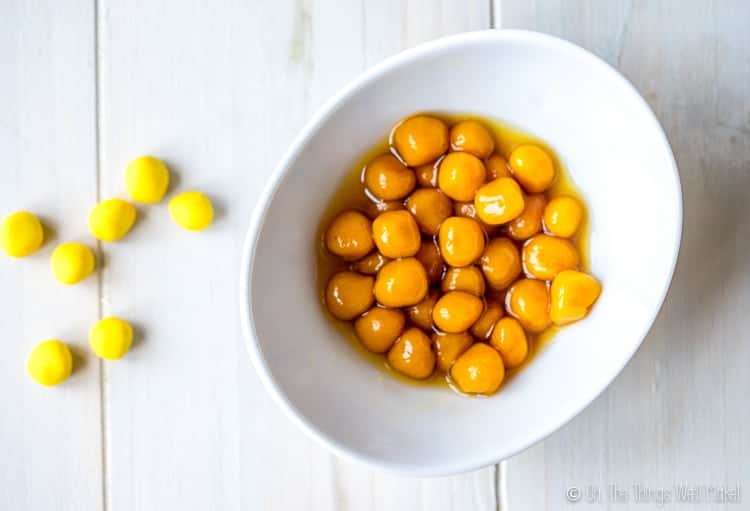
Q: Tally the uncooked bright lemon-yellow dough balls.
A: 7